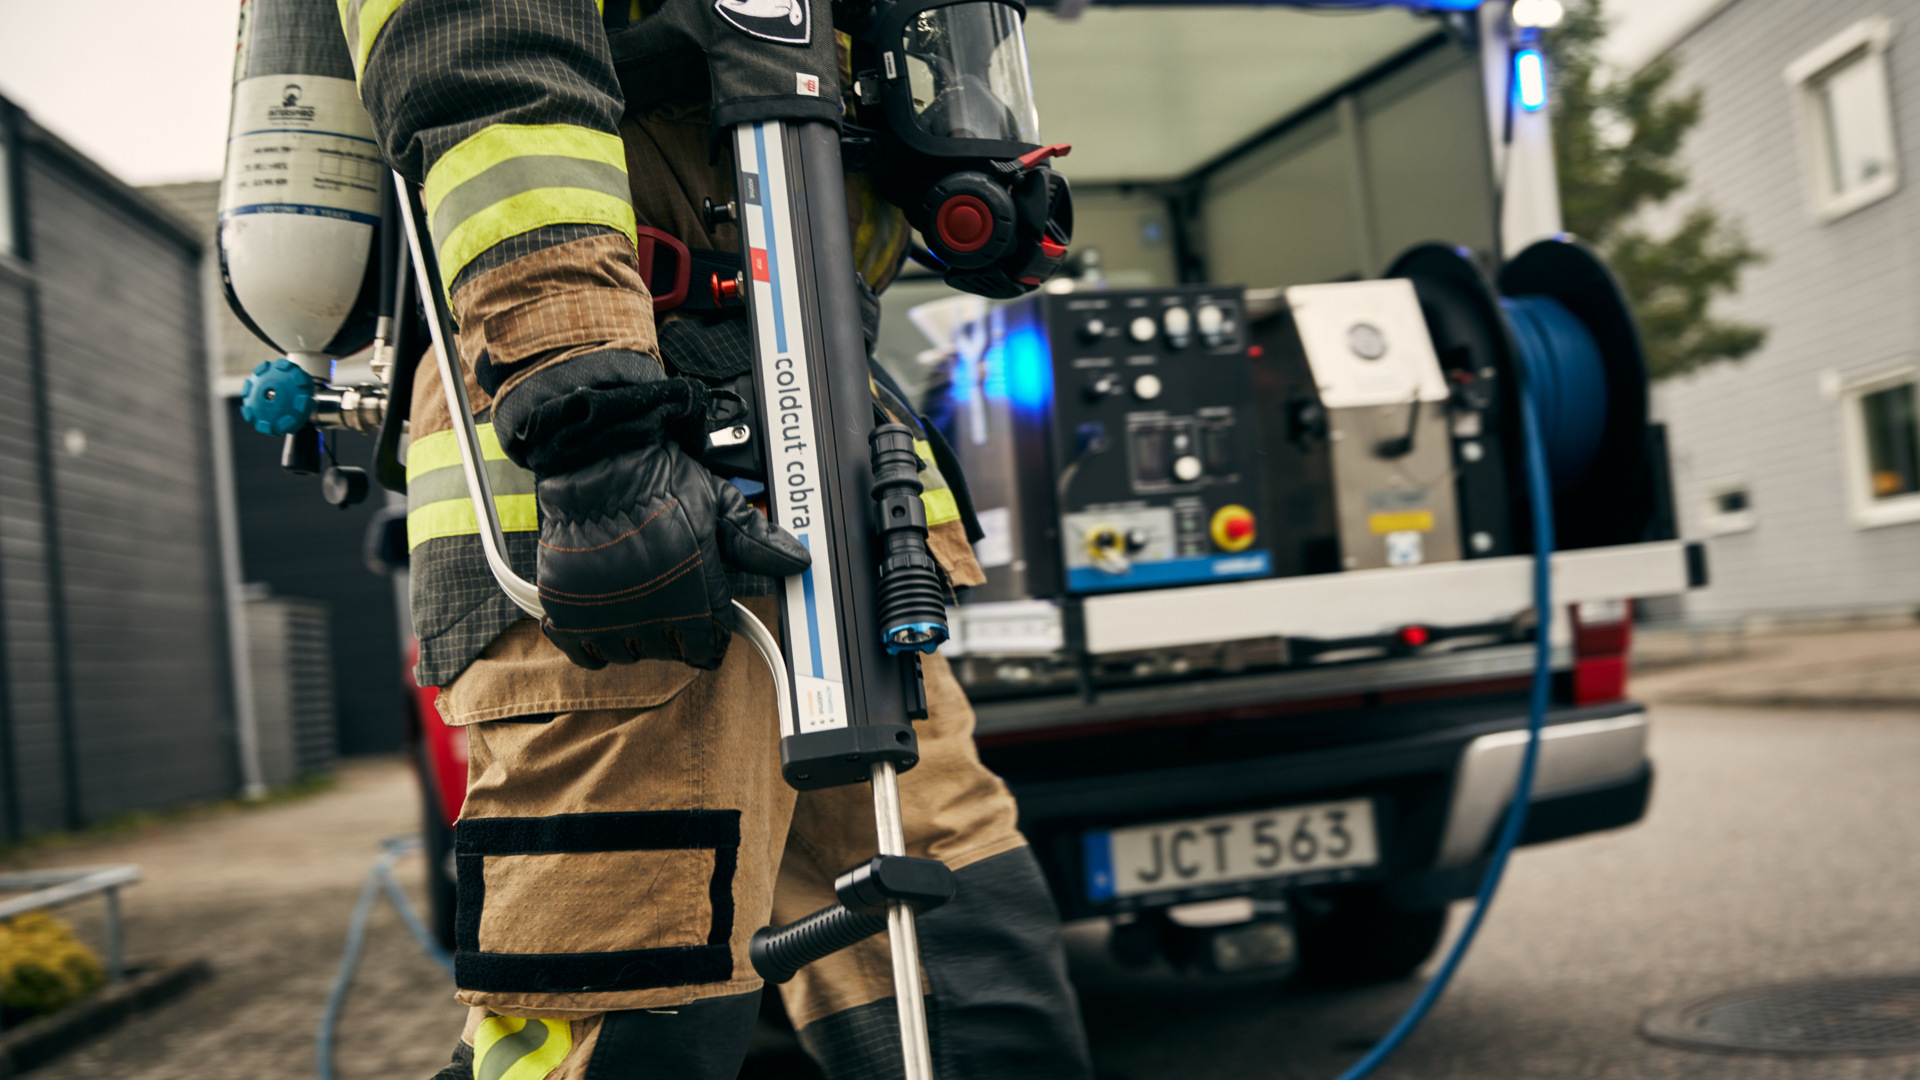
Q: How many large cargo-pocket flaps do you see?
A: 1